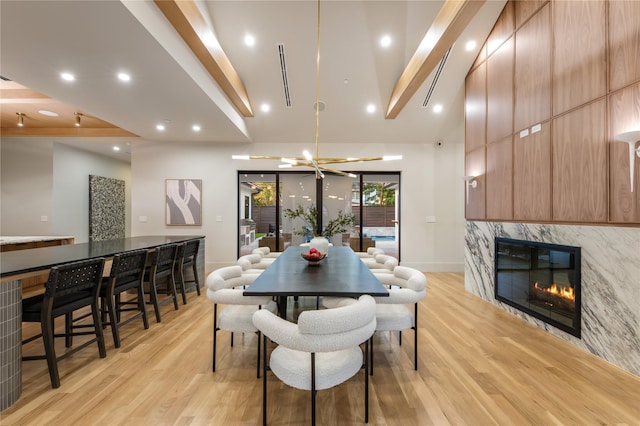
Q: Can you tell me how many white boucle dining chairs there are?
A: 8